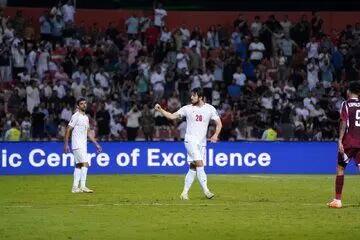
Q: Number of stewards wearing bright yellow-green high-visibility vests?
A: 2